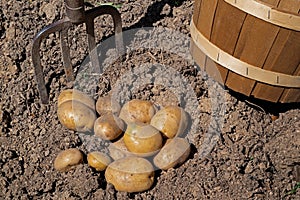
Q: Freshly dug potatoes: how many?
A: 12